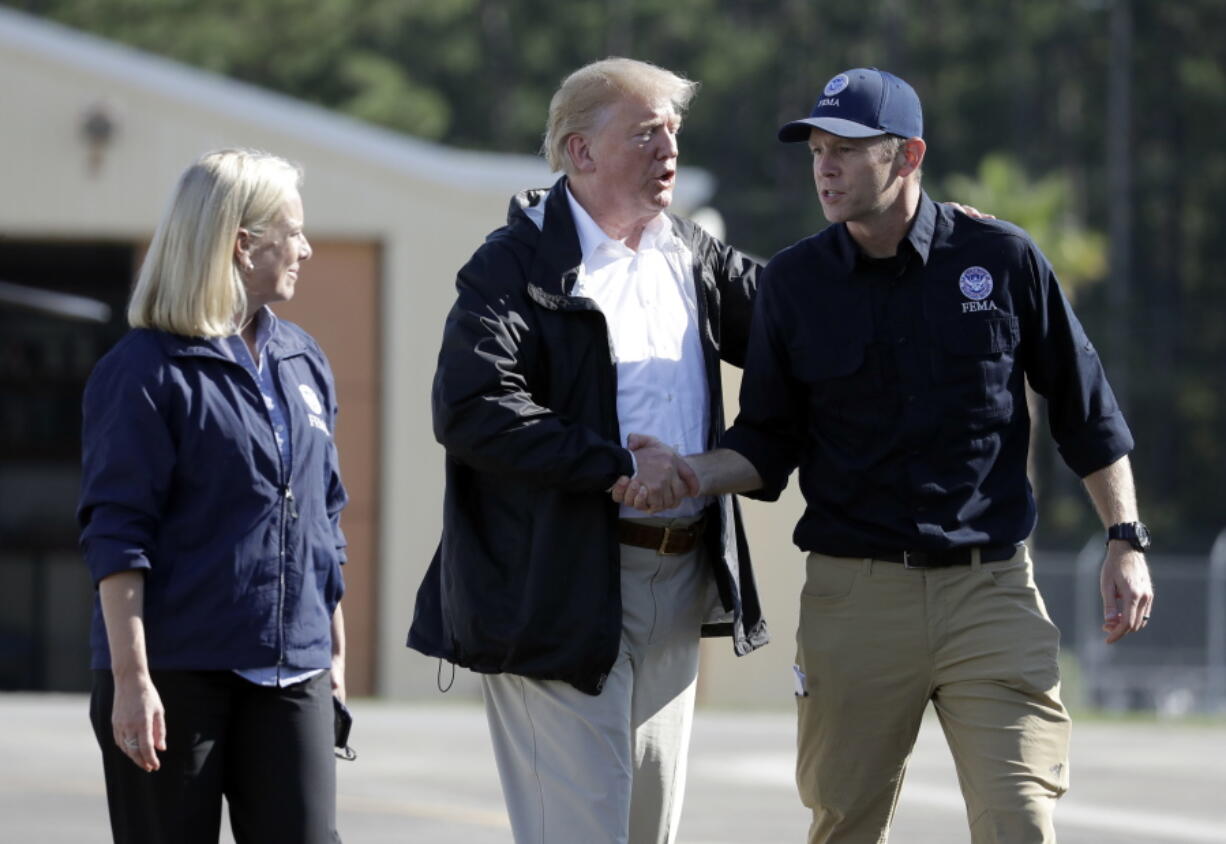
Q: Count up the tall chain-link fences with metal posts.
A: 1